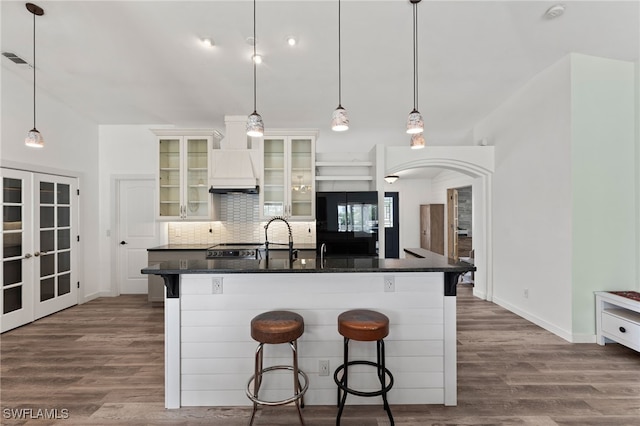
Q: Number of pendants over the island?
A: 4